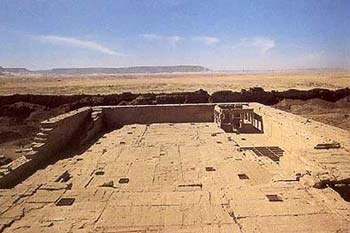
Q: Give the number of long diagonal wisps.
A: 1